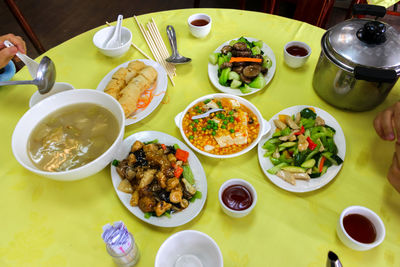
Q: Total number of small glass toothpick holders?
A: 1